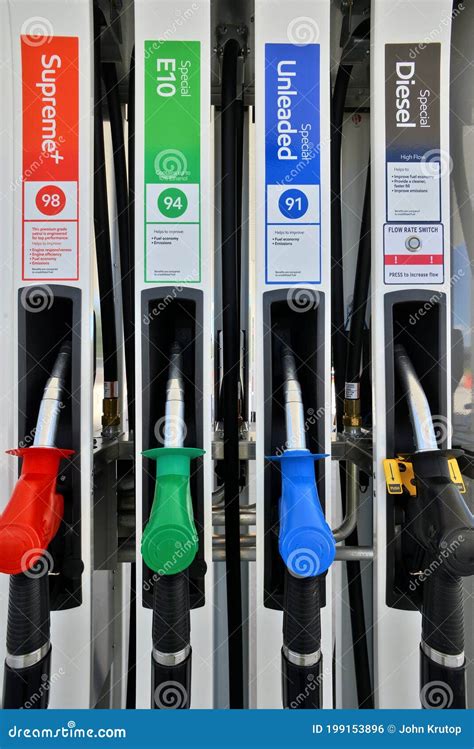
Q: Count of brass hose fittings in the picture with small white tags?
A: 2